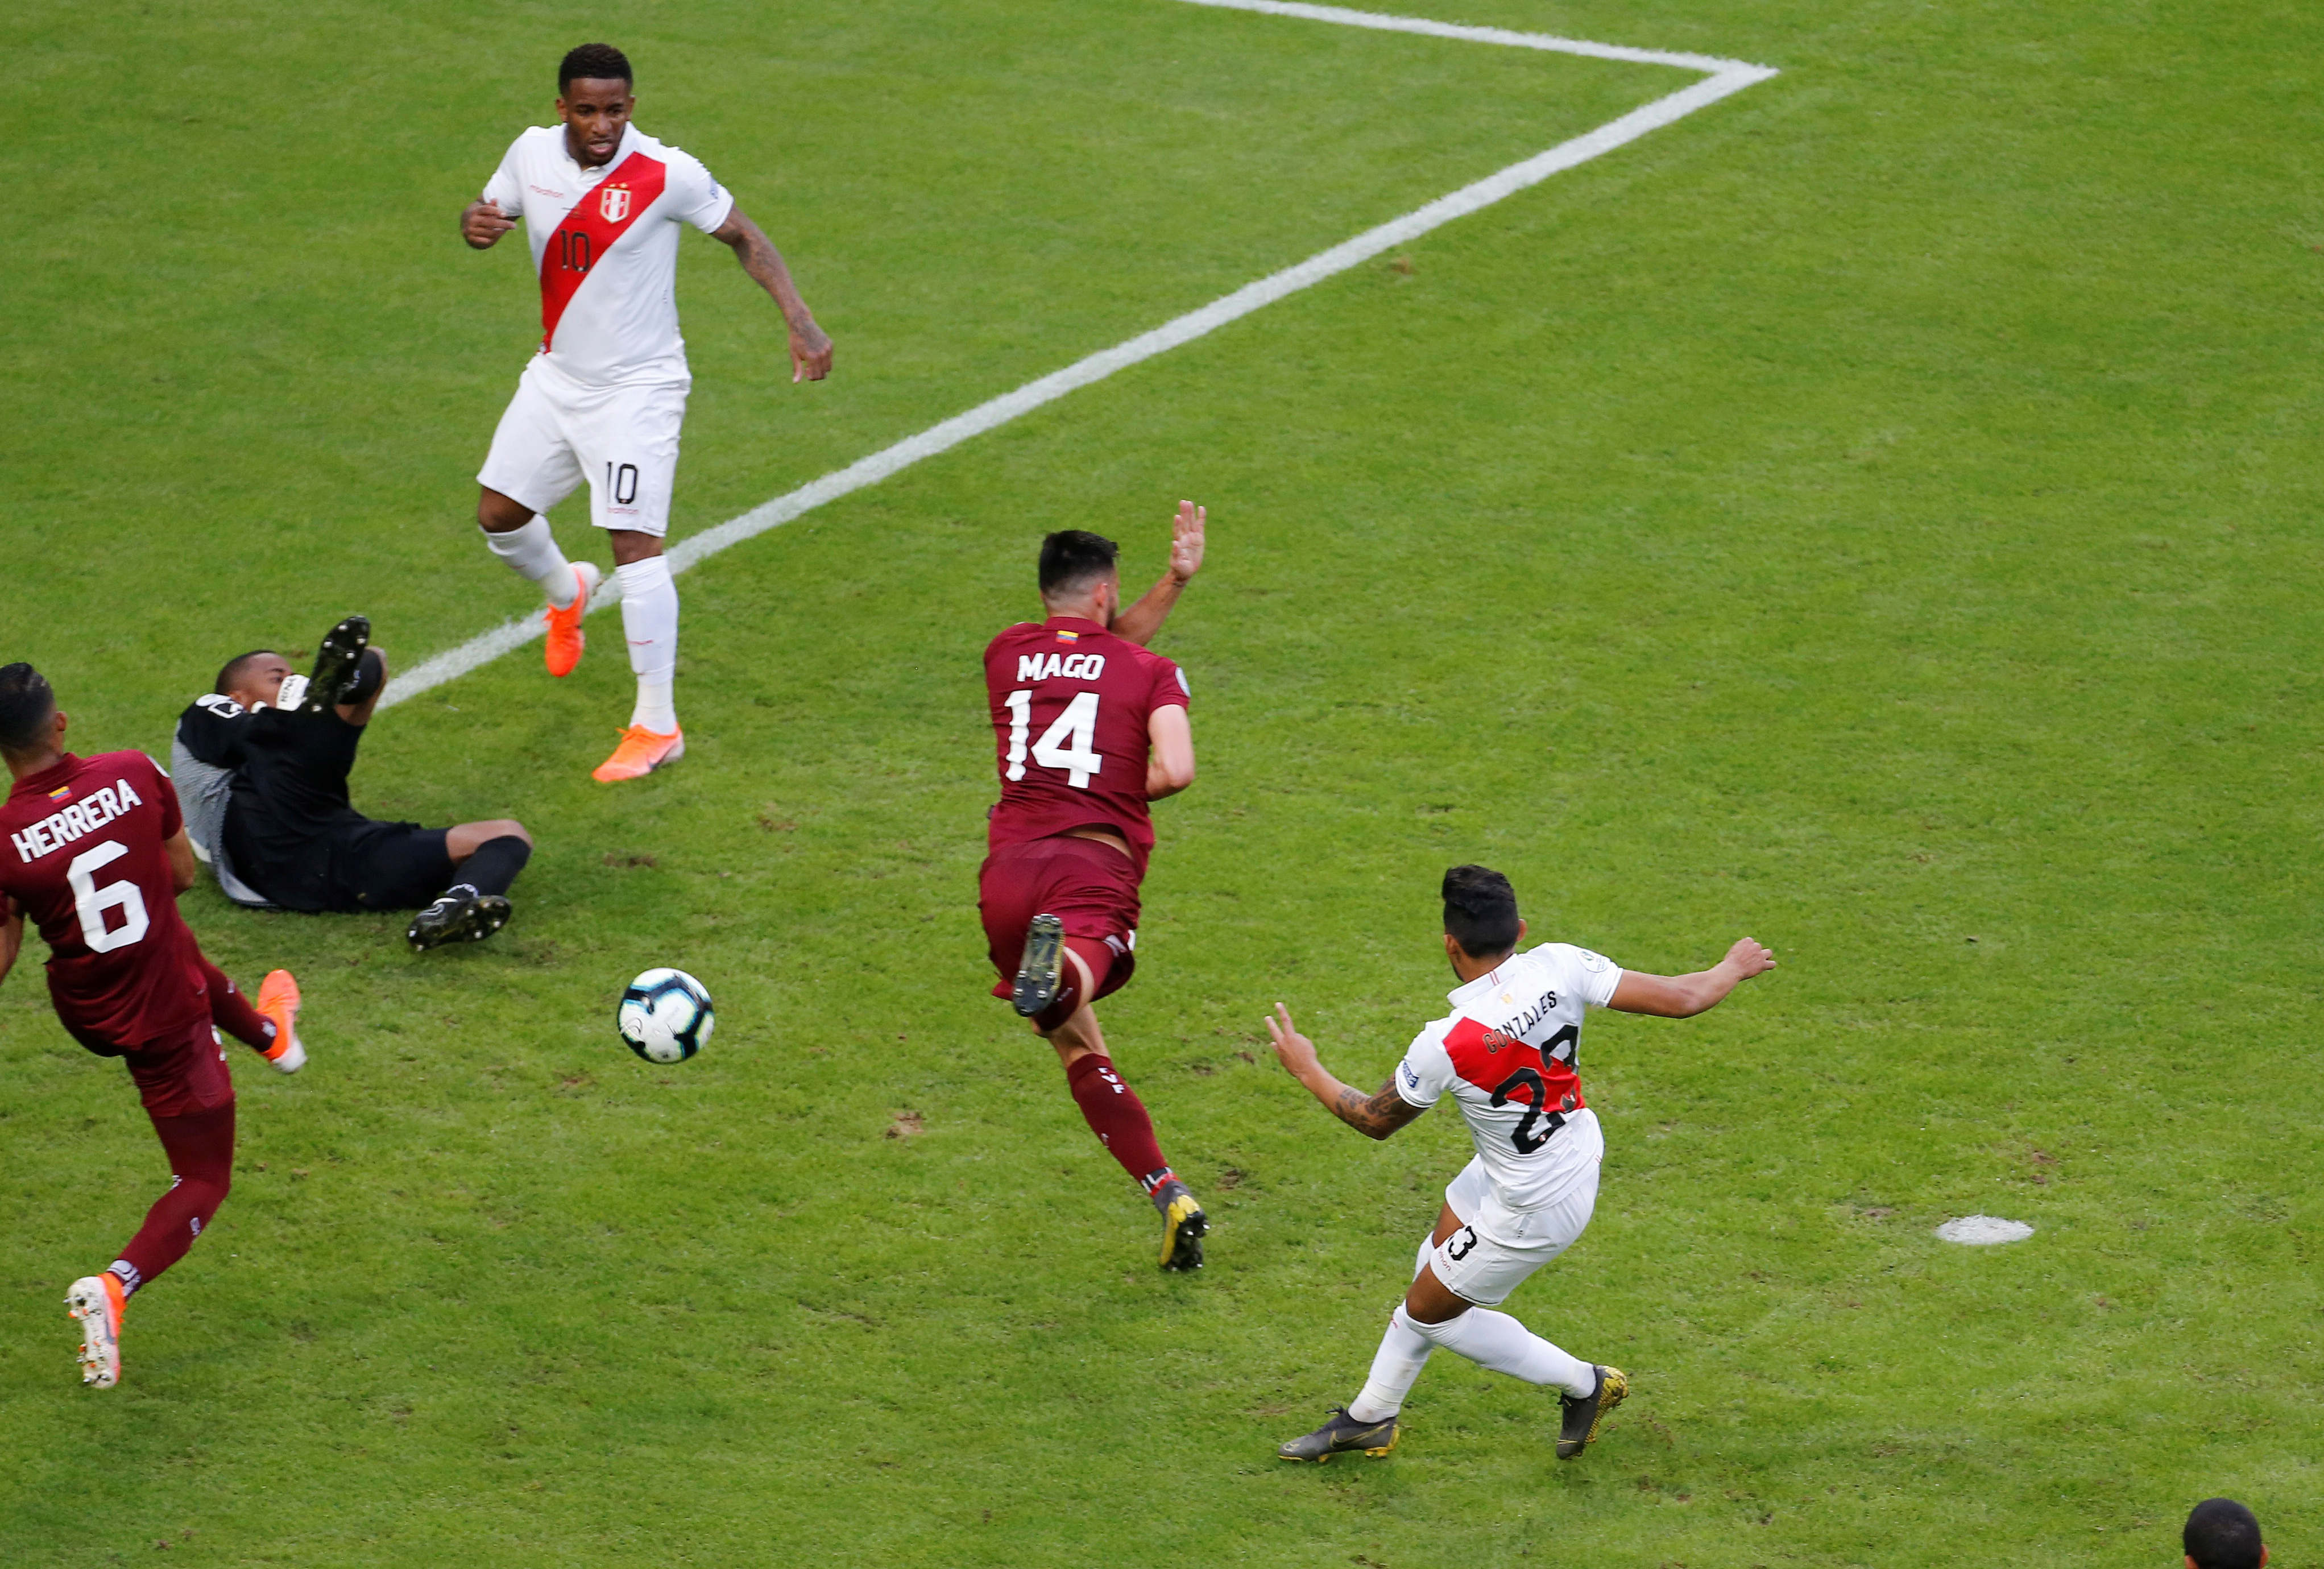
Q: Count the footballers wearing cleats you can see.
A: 5